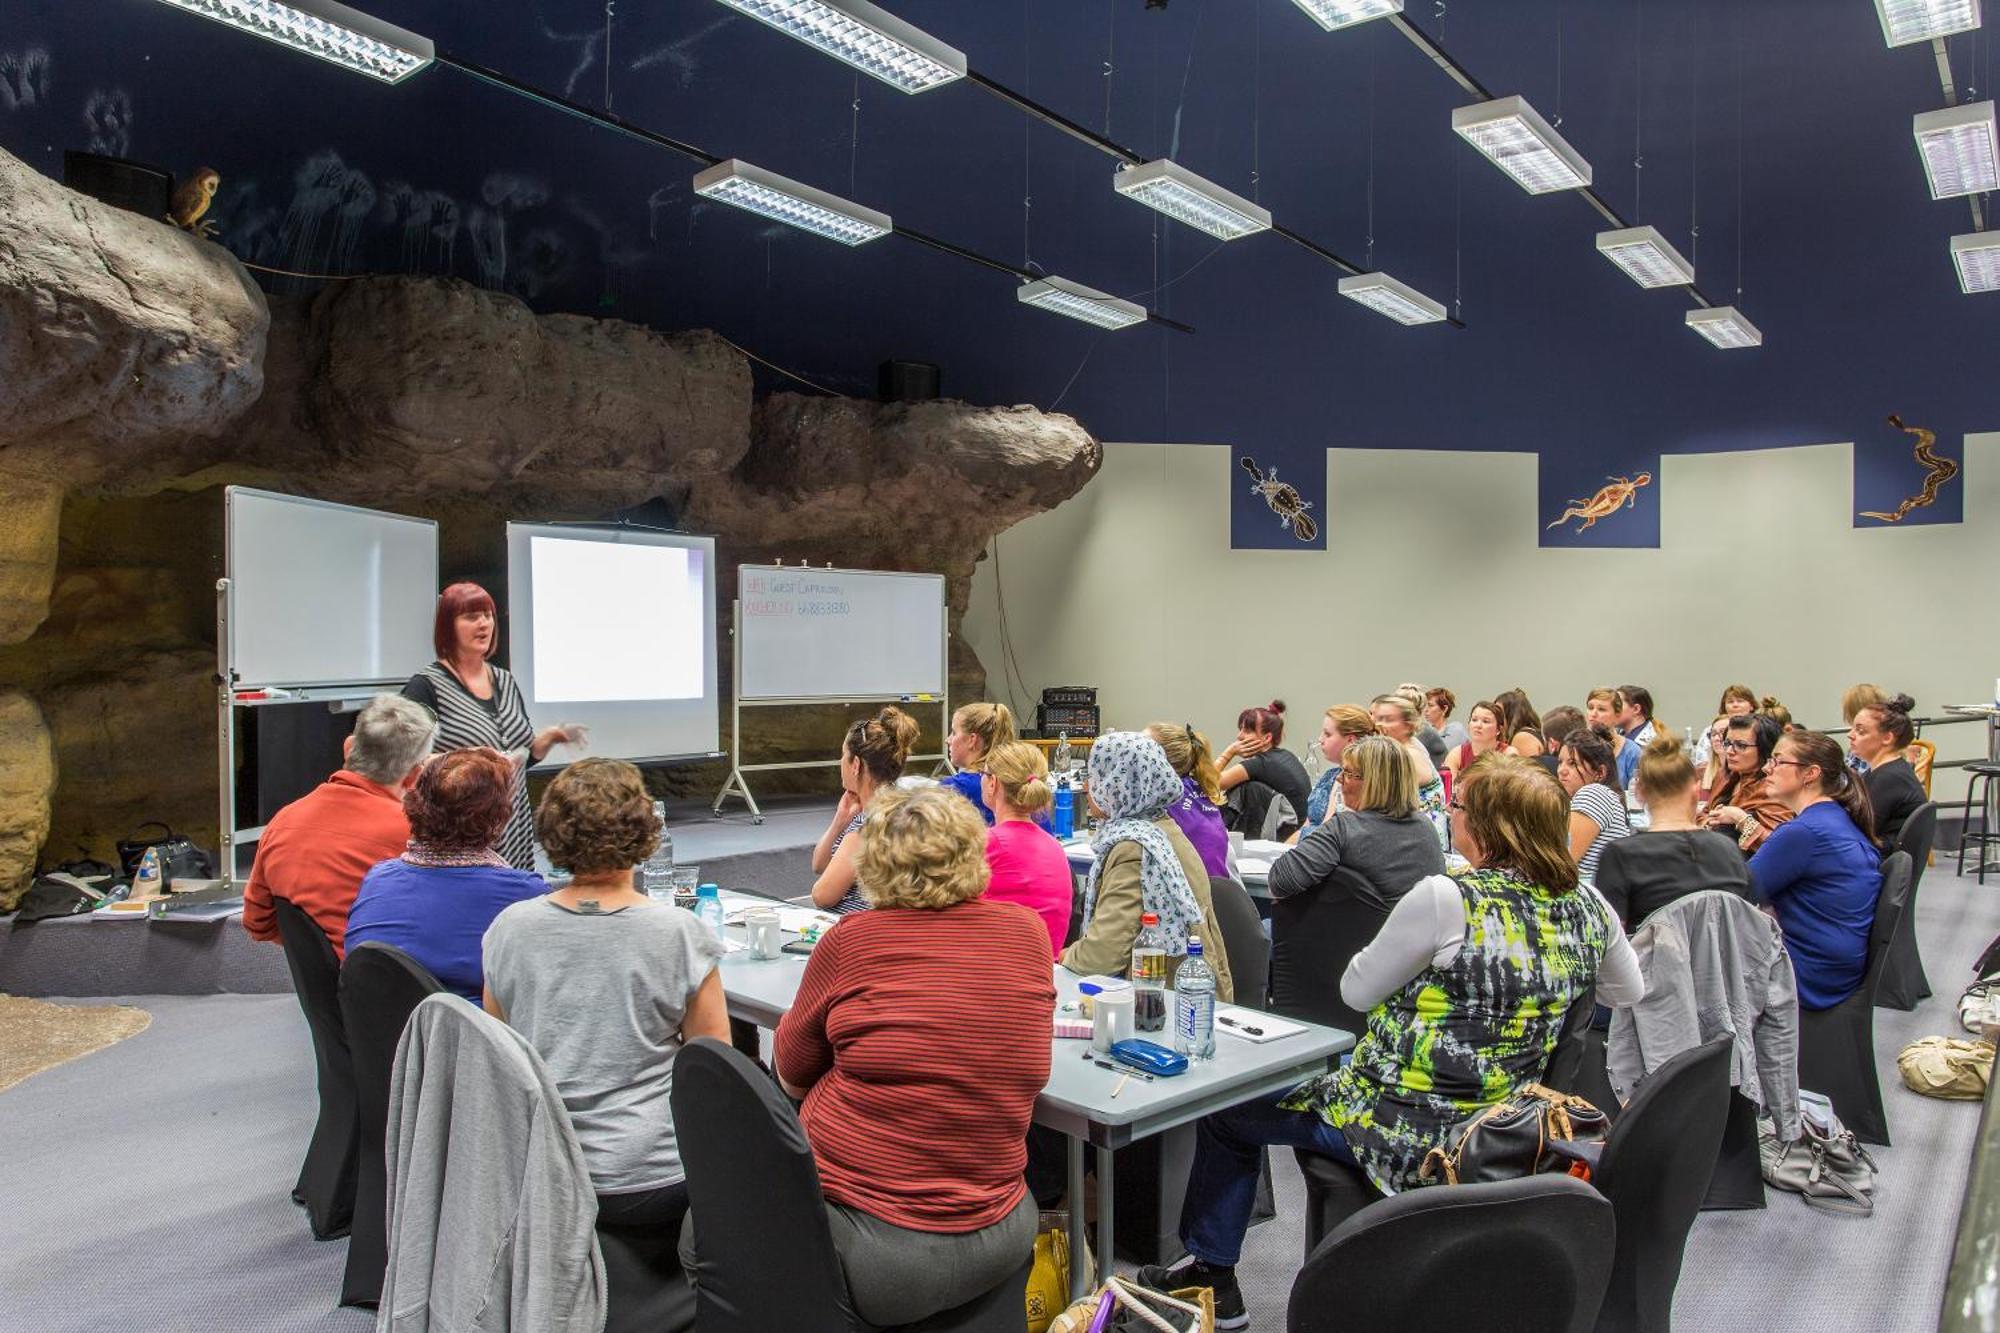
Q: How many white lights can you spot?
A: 13